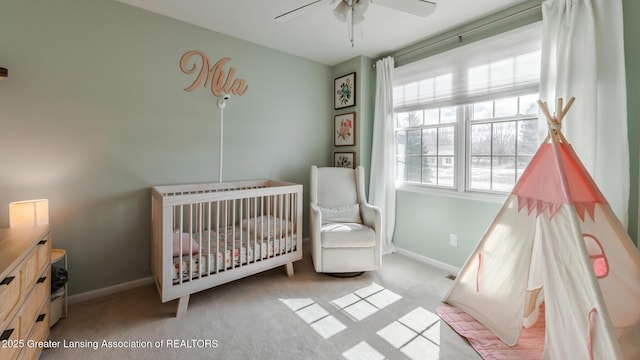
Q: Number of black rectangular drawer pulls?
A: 5